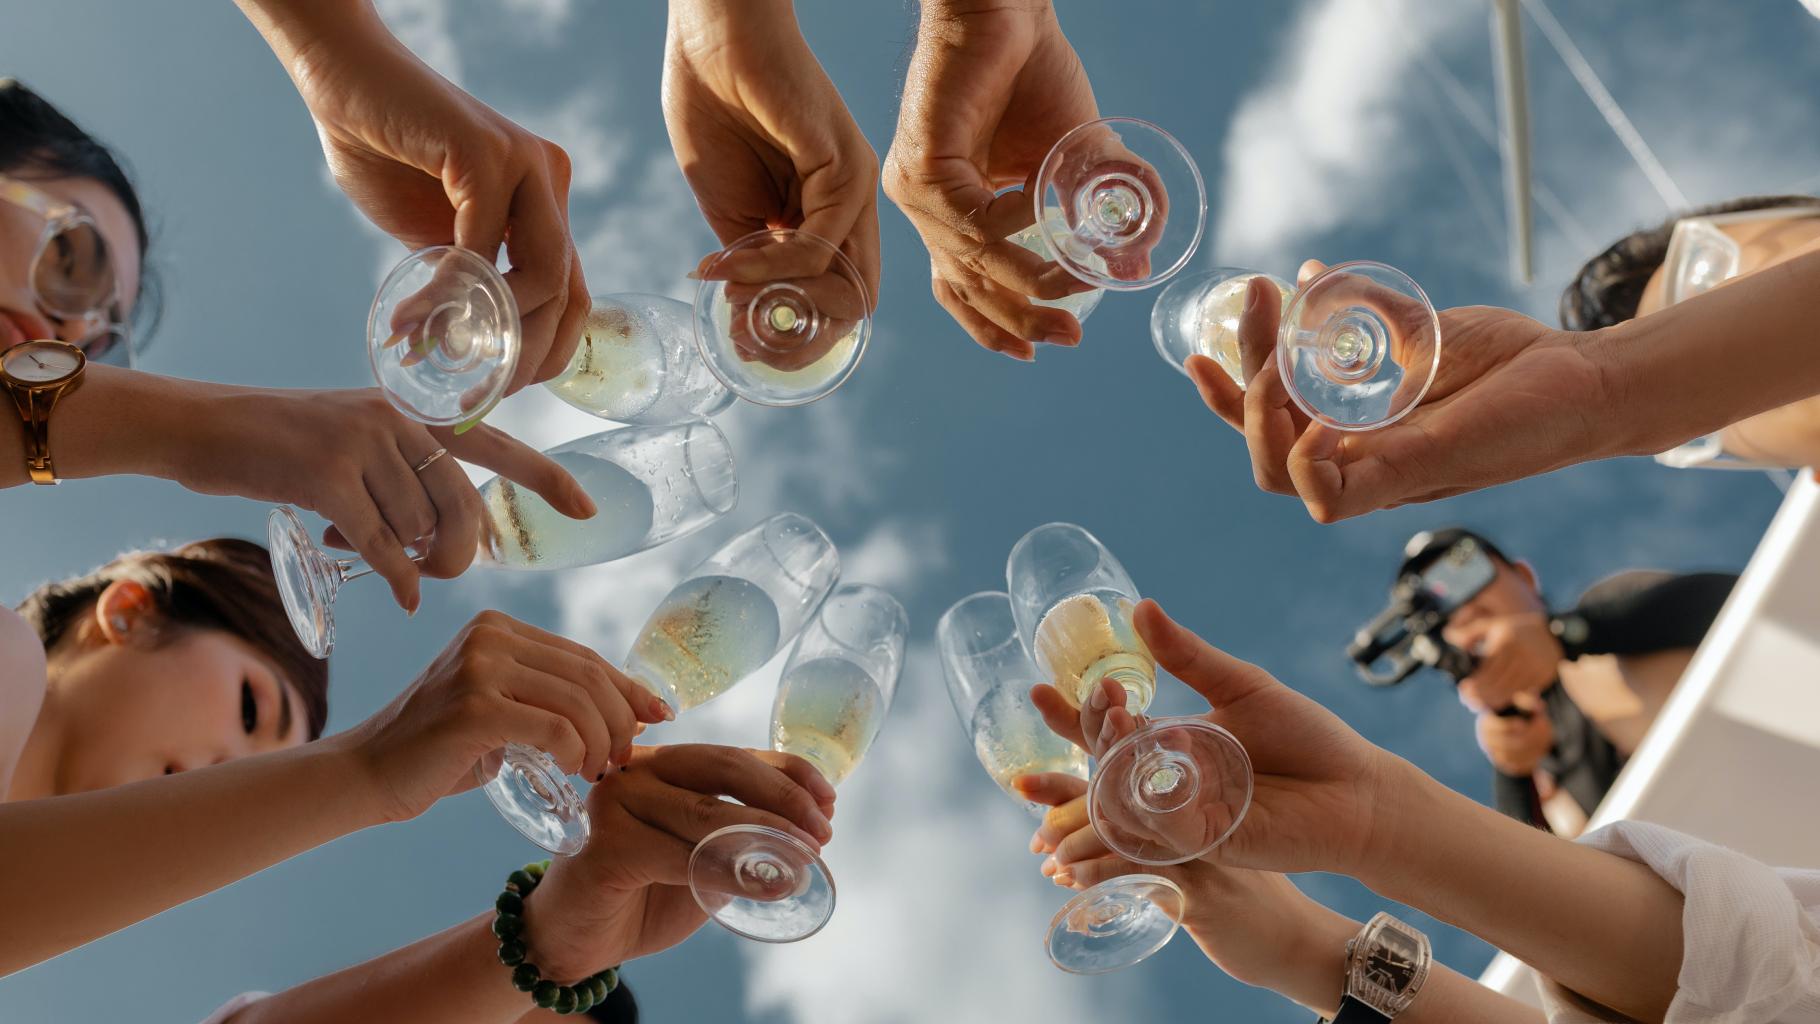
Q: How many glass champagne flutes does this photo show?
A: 9